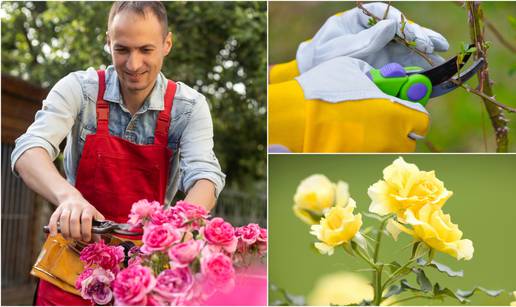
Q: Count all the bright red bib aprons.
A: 1